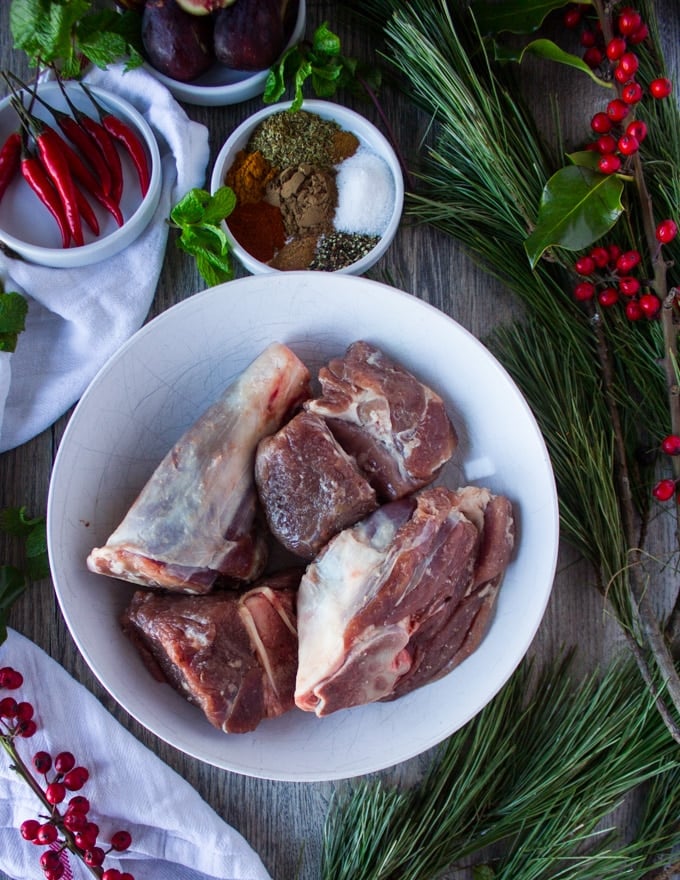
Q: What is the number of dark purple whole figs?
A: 2